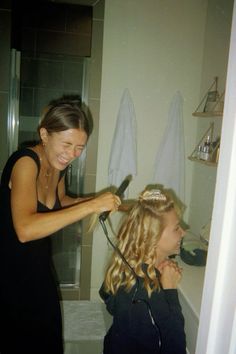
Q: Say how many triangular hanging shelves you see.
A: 2